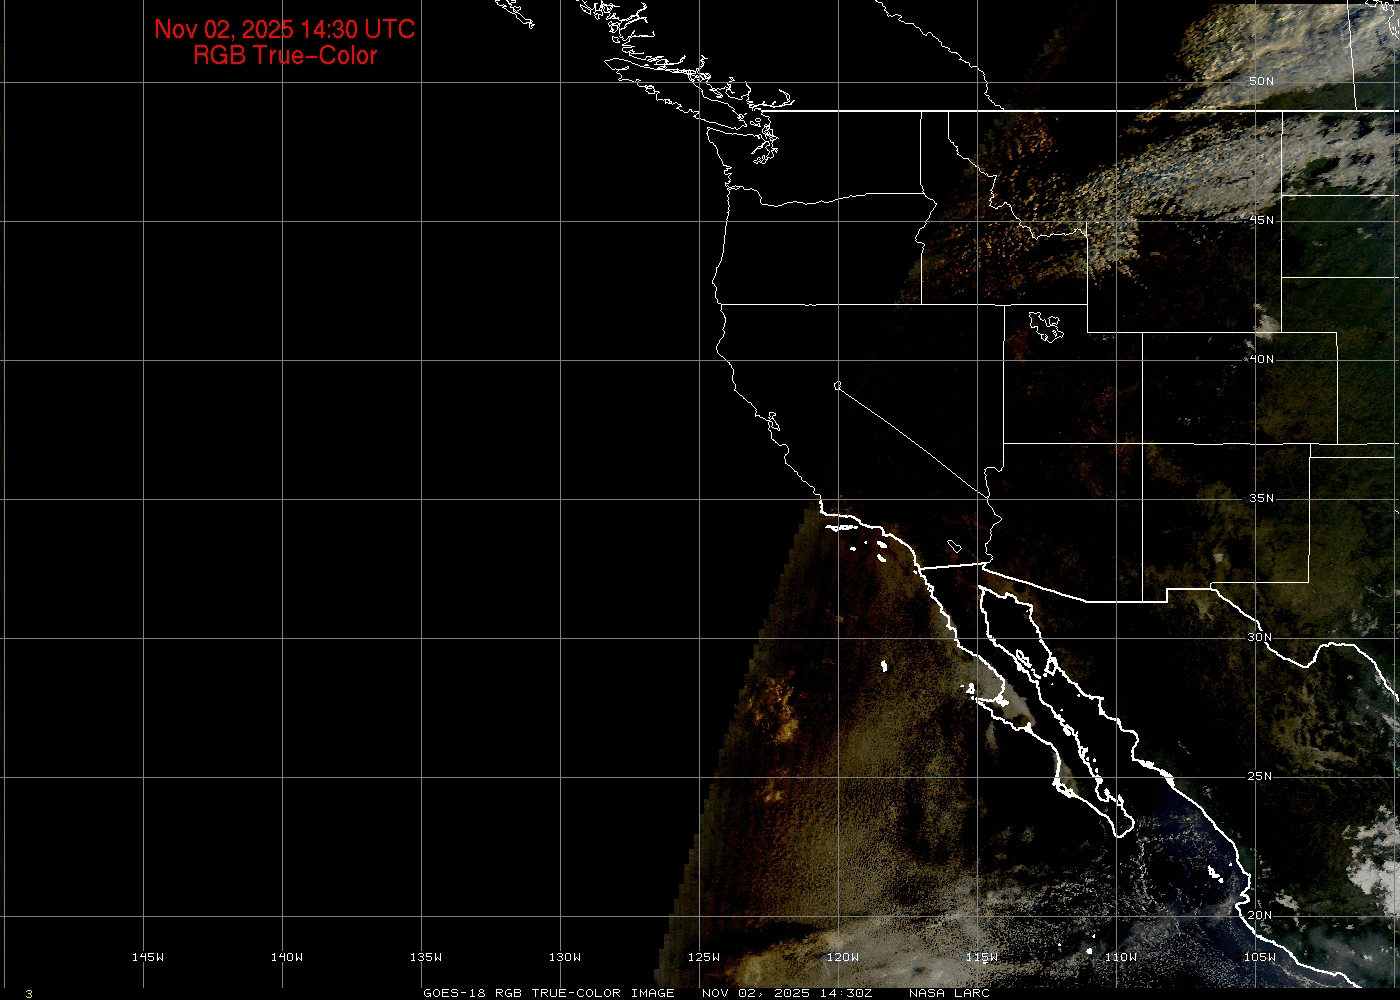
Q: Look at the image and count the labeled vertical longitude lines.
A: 9